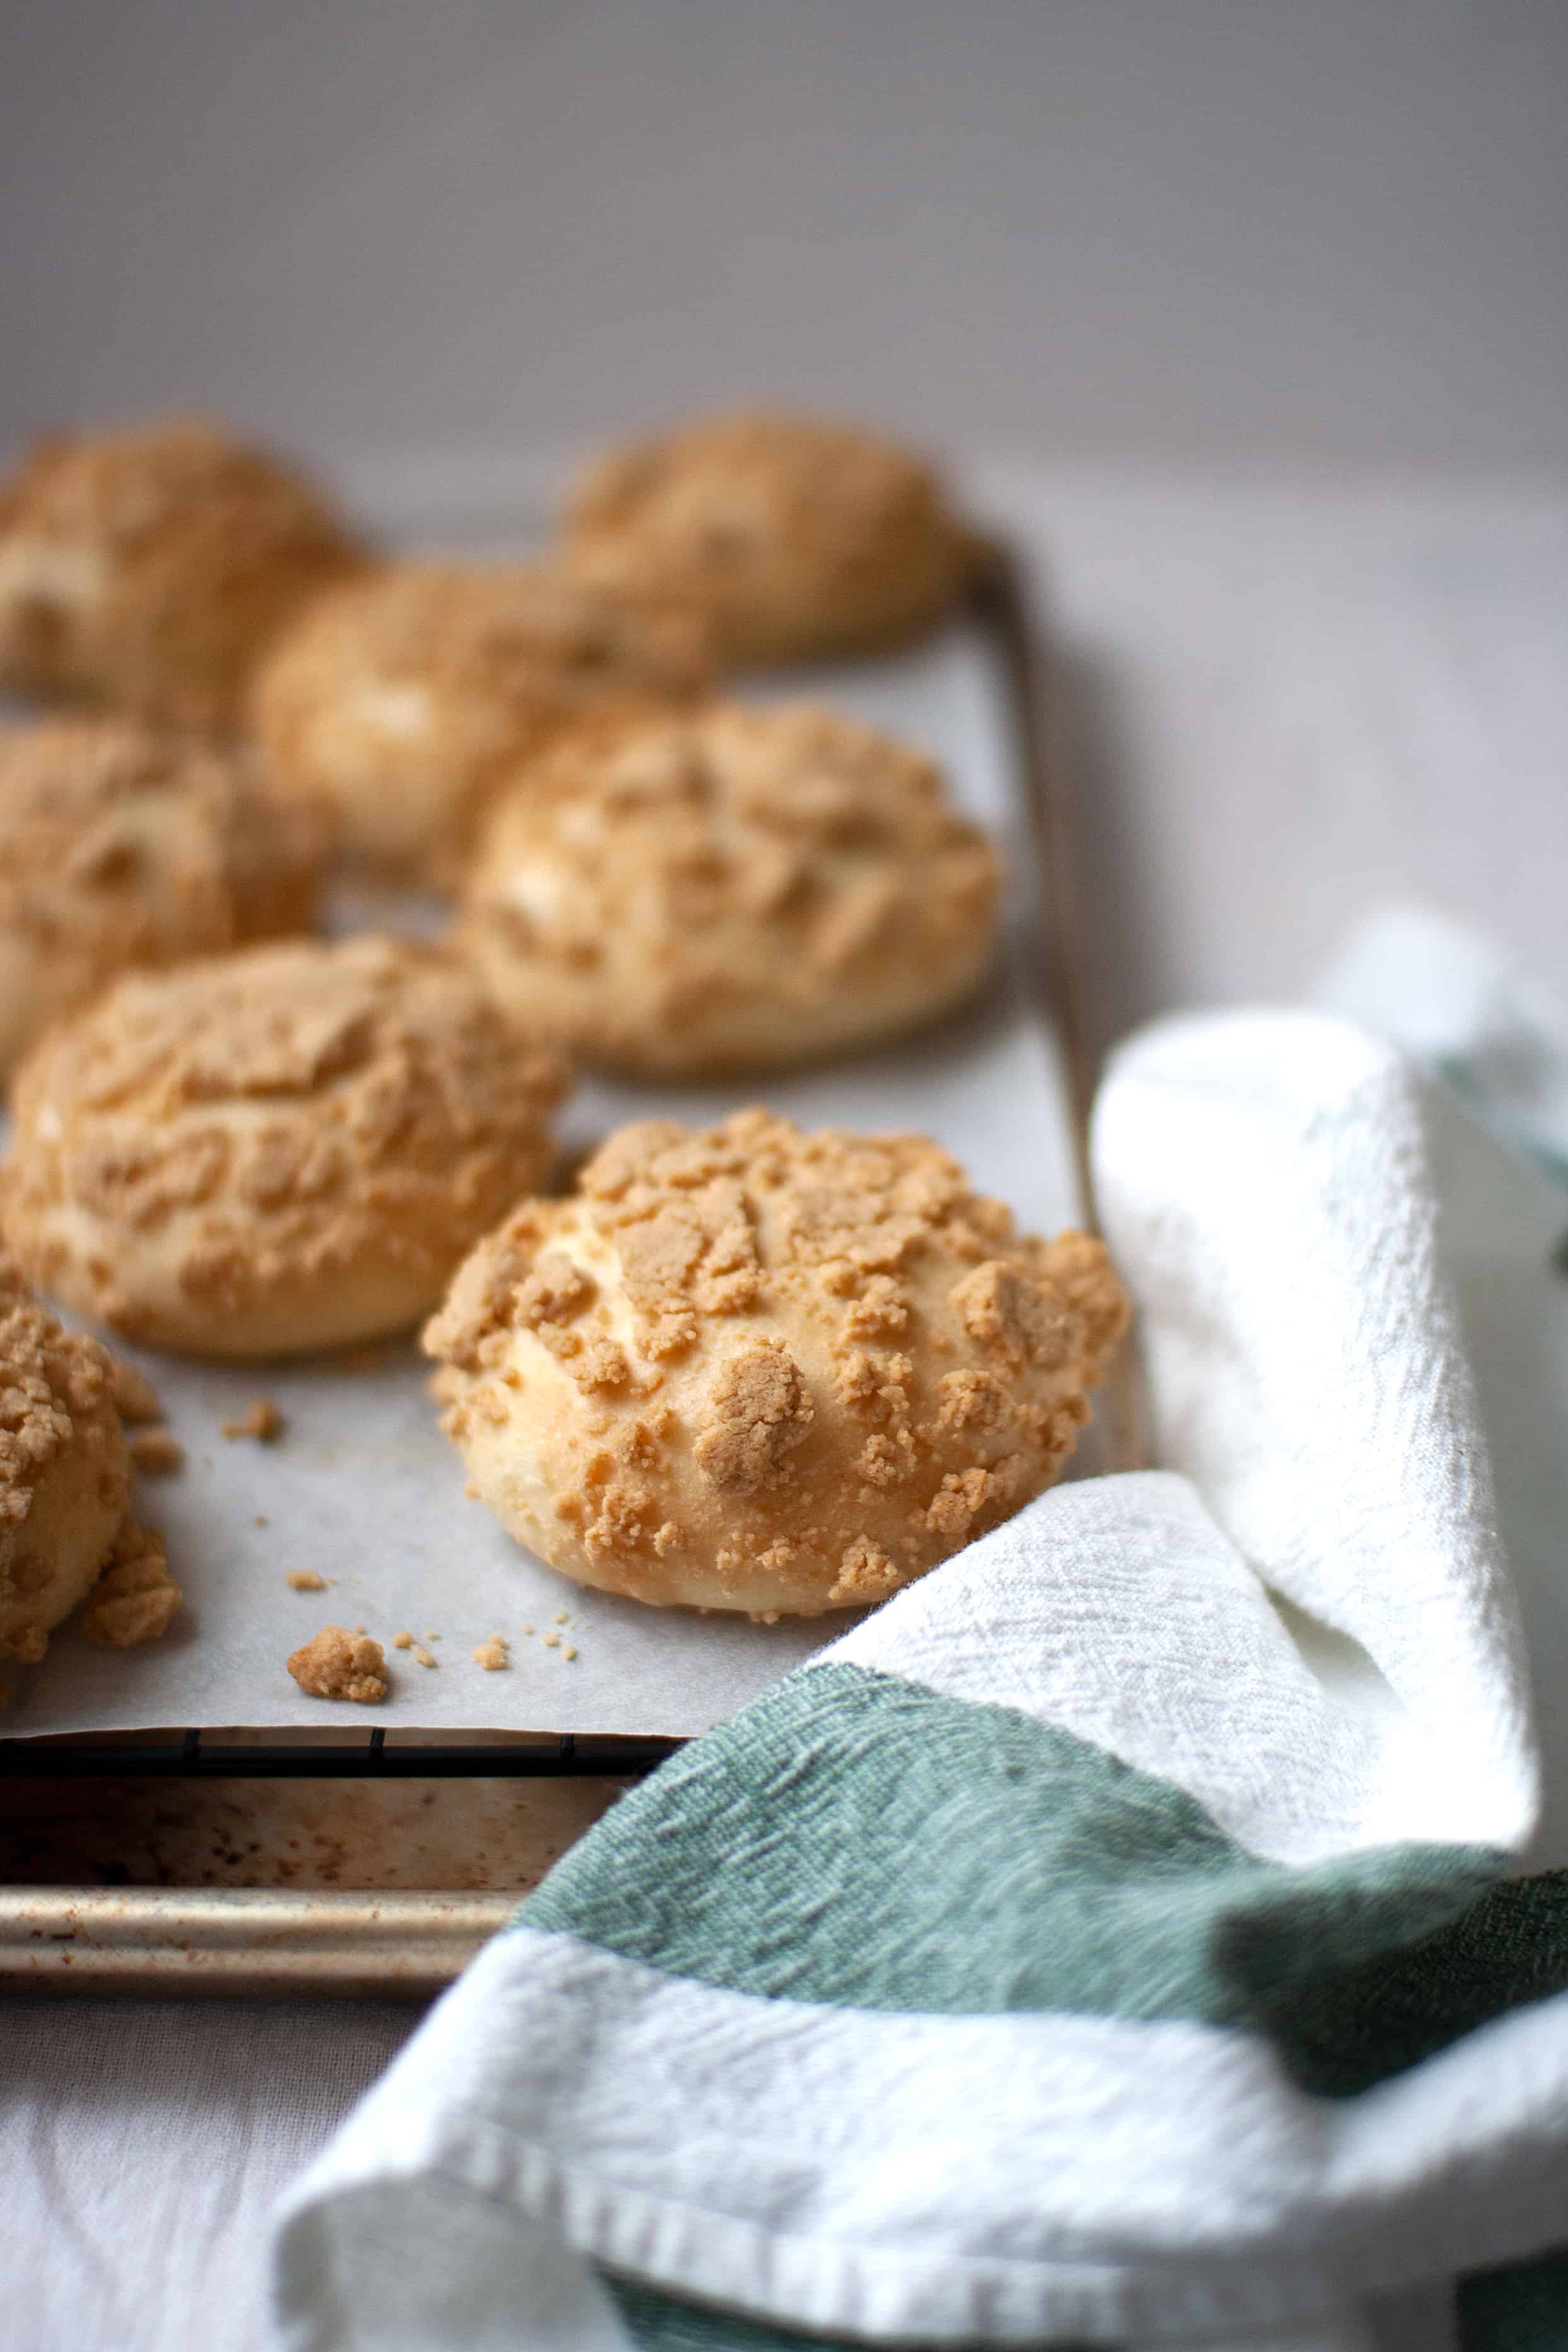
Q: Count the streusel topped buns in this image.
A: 8